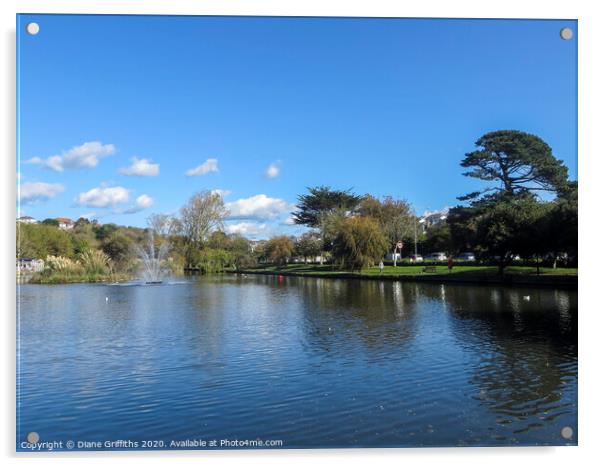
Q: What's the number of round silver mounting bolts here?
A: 4